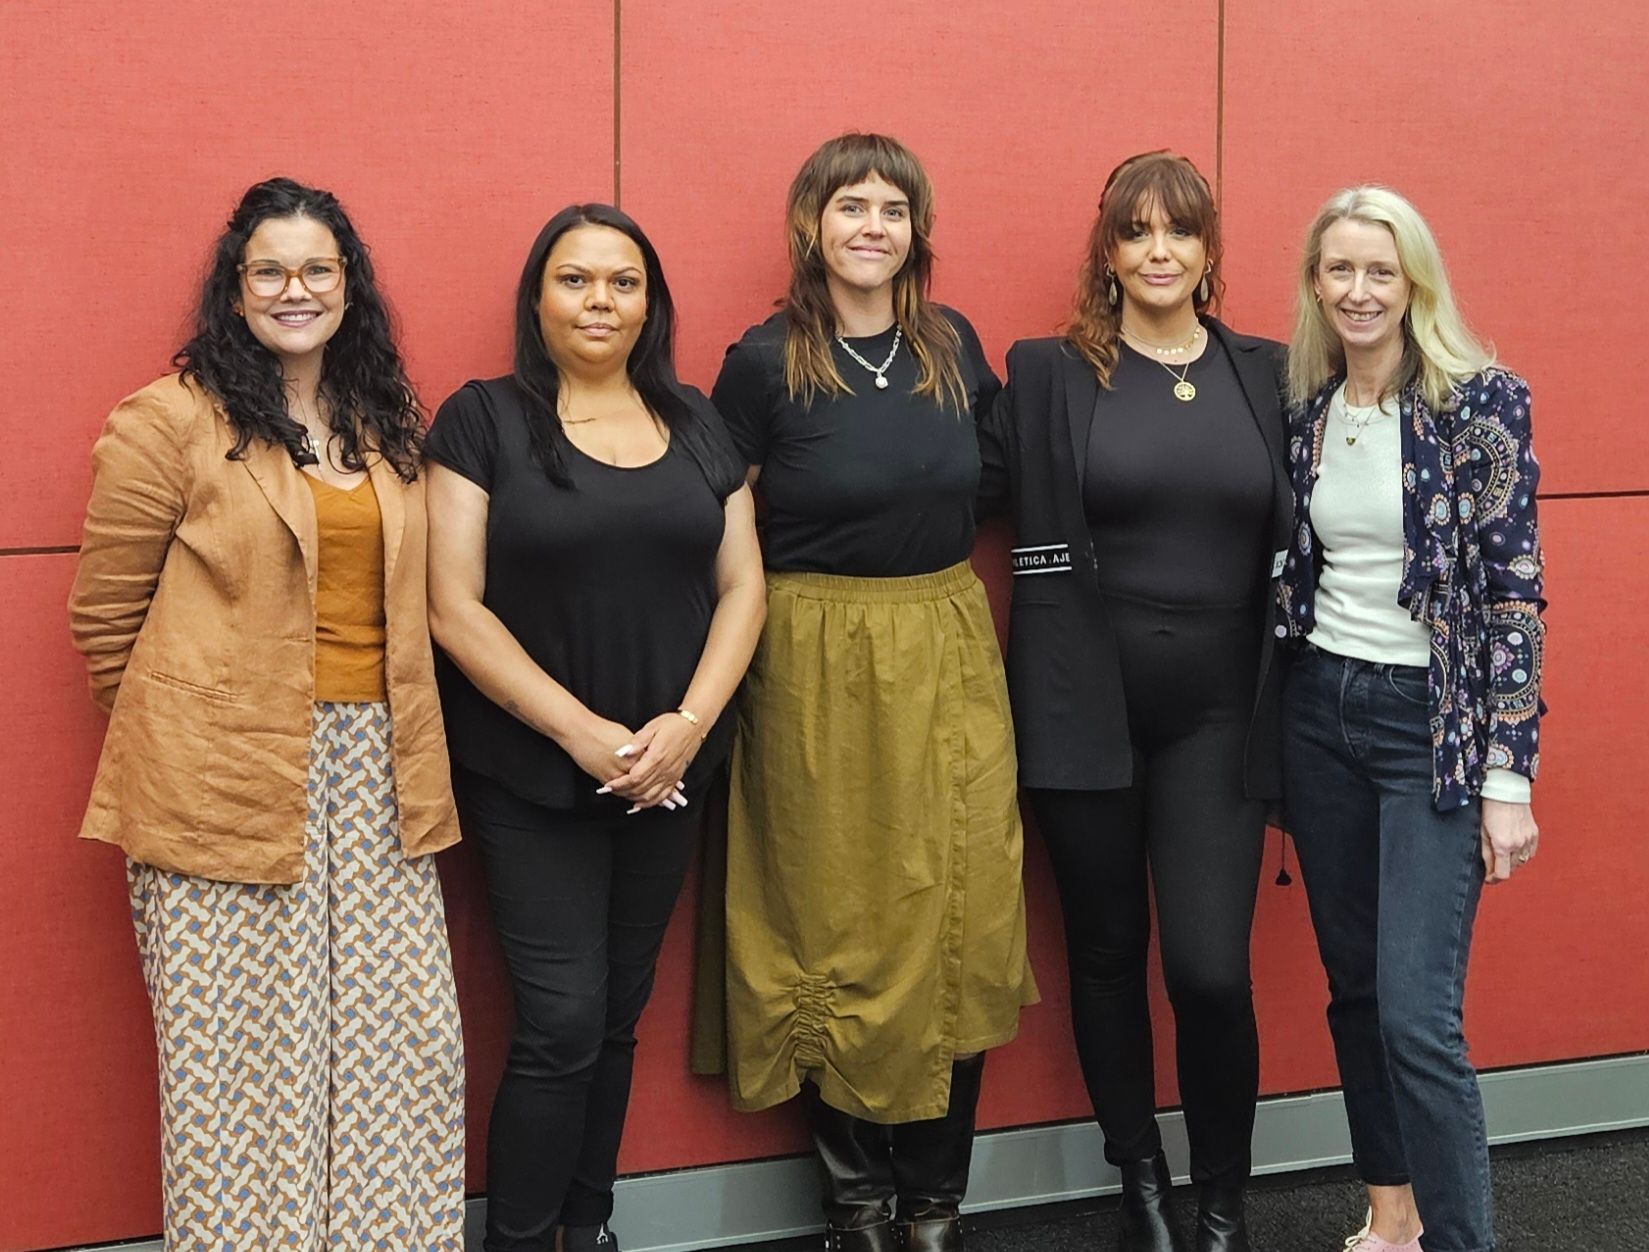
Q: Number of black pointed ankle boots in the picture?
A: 2